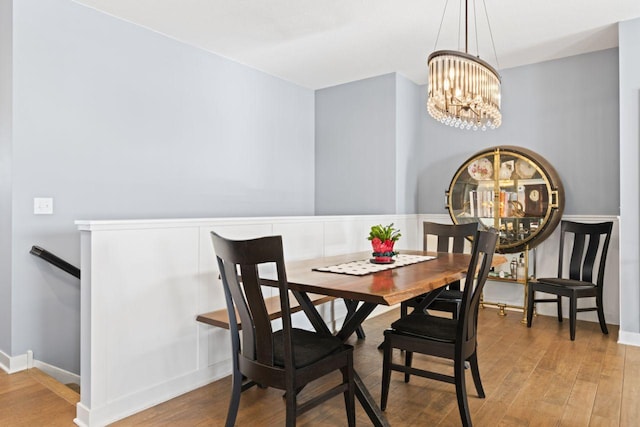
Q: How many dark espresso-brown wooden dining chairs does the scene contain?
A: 4